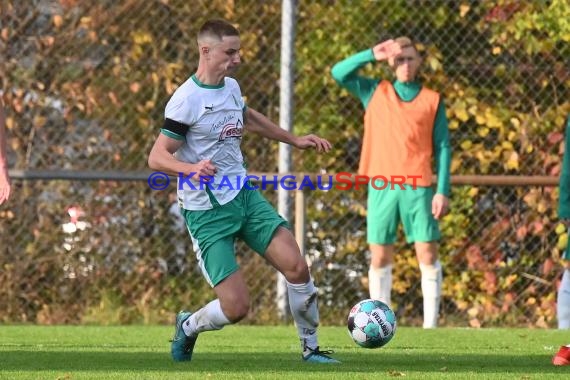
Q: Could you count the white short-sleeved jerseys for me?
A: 1